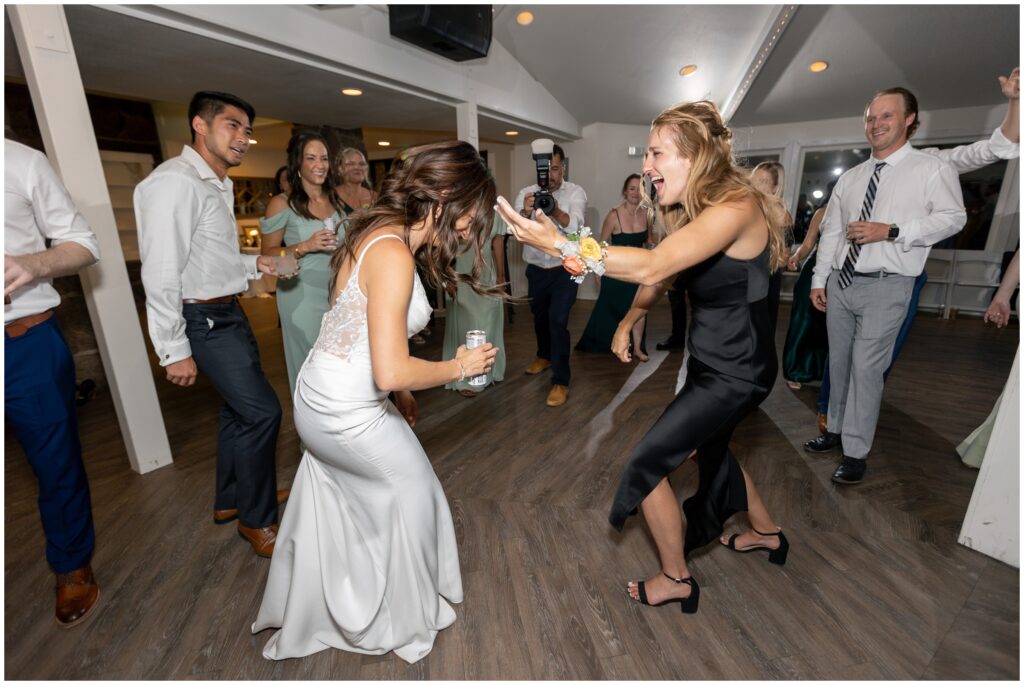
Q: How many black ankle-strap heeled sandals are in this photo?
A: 2